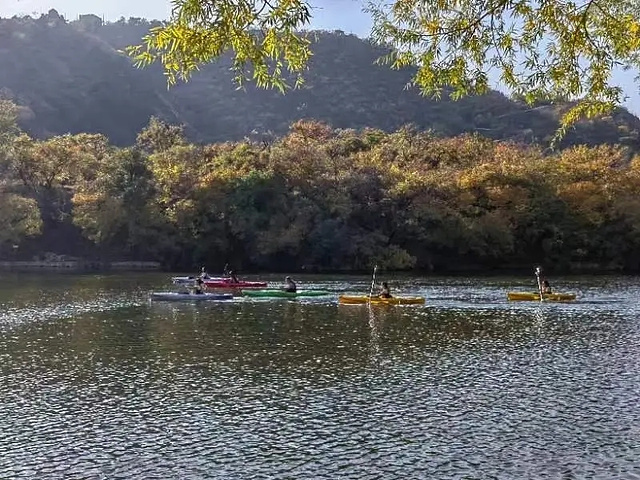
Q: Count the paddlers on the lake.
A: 6